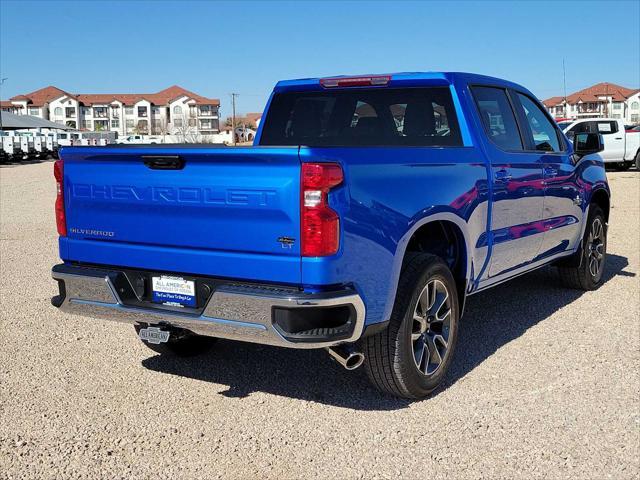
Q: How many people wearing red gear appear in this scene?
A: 0